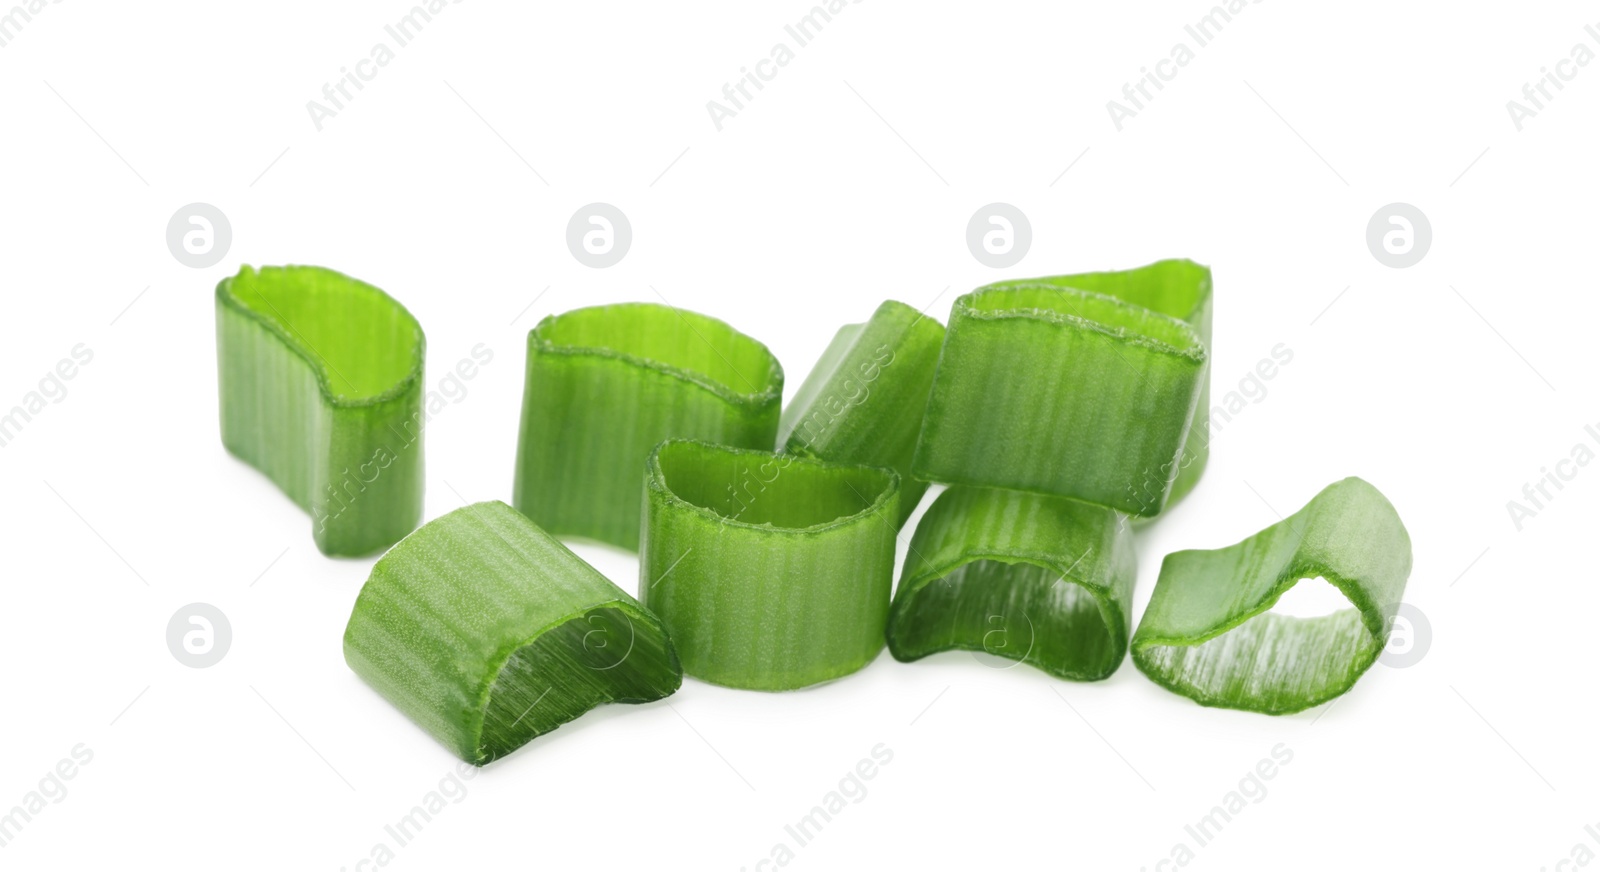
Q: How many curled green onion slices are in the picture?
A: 9